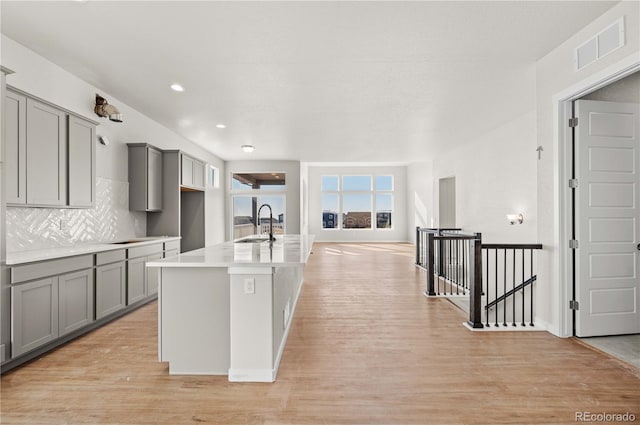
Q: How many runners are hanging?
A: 0